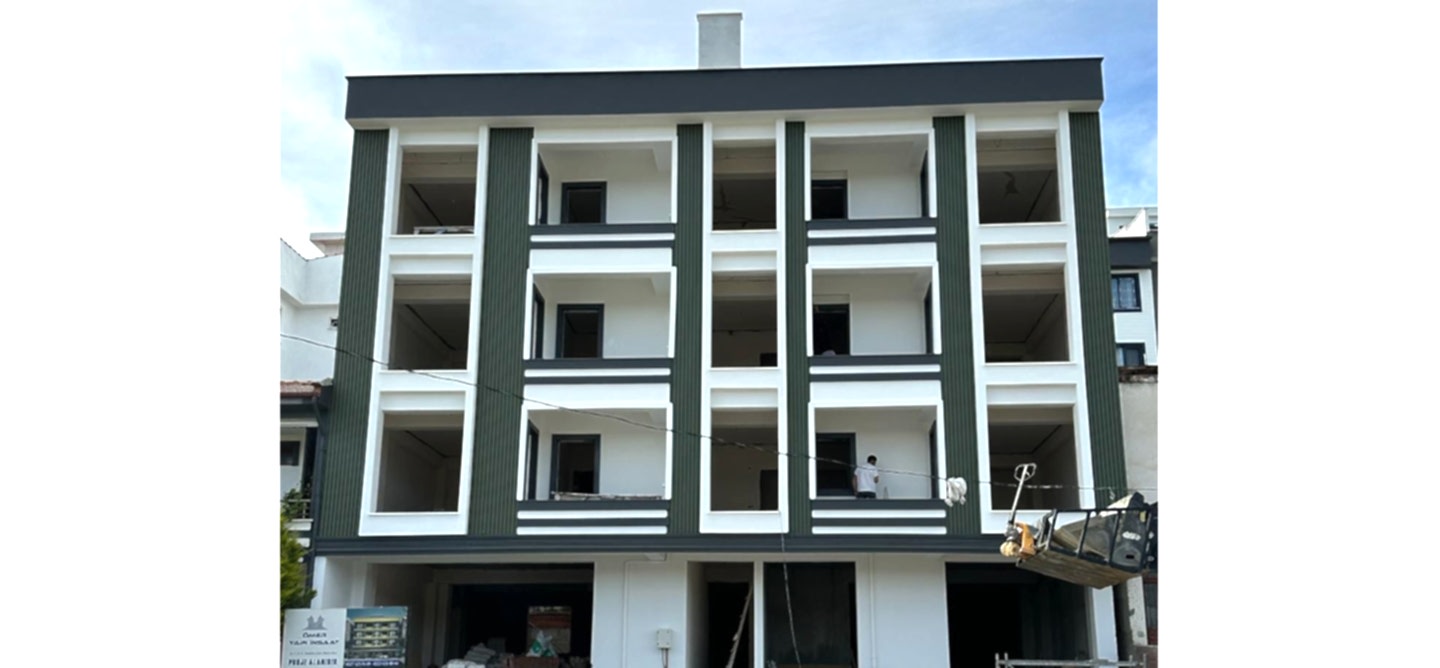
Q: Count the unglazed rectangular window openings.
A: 9